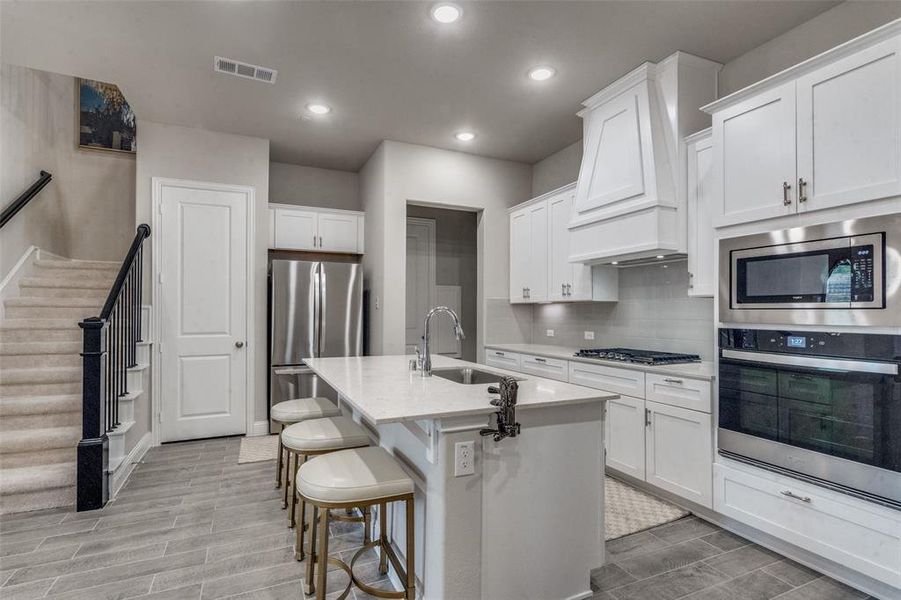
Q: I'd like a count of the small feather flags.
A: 0